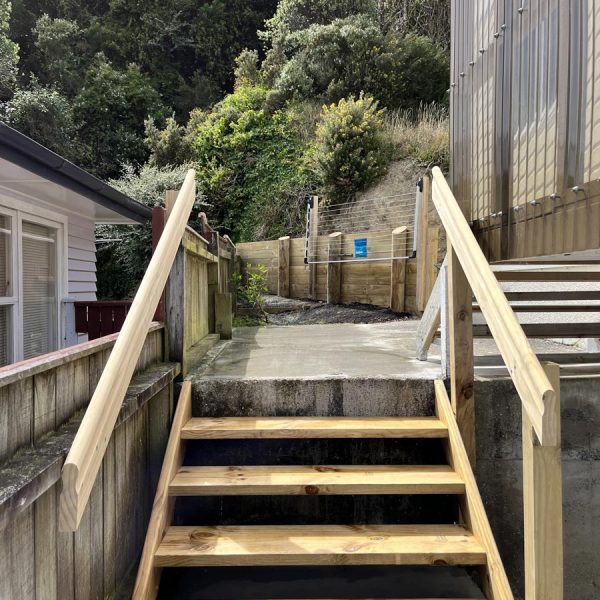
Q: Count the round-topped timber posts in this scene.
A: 3